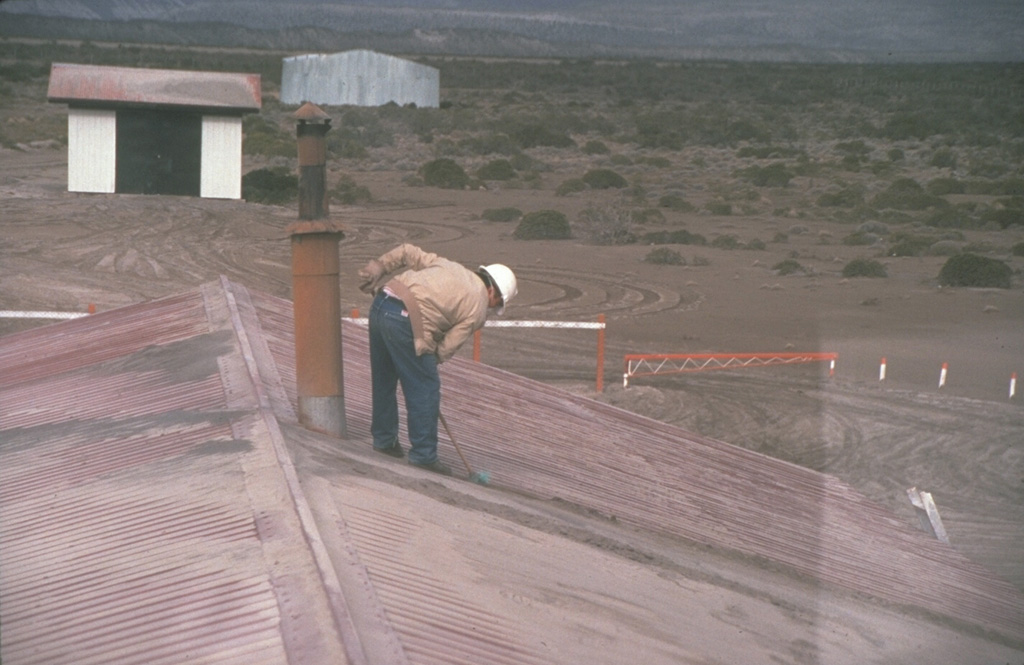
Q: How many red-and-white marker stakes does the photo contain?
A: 3